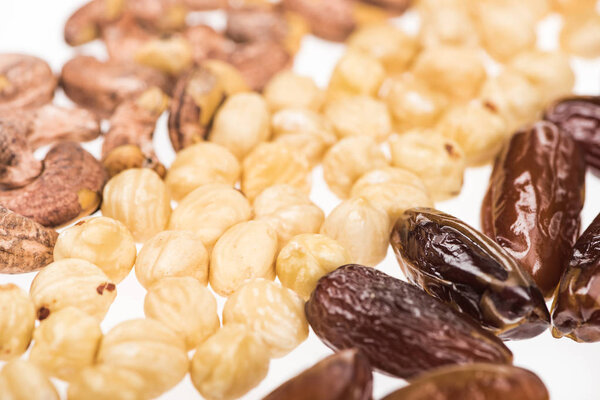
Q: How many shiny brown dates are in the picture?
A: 7